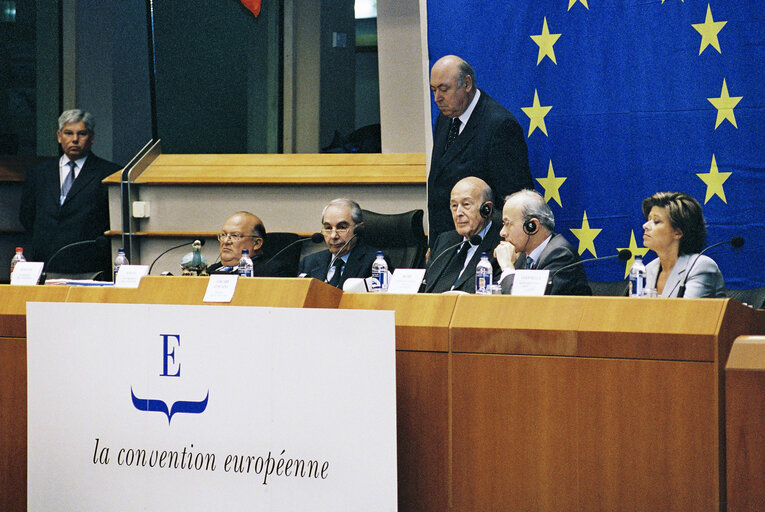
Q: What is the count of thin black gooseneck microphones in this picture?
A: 7